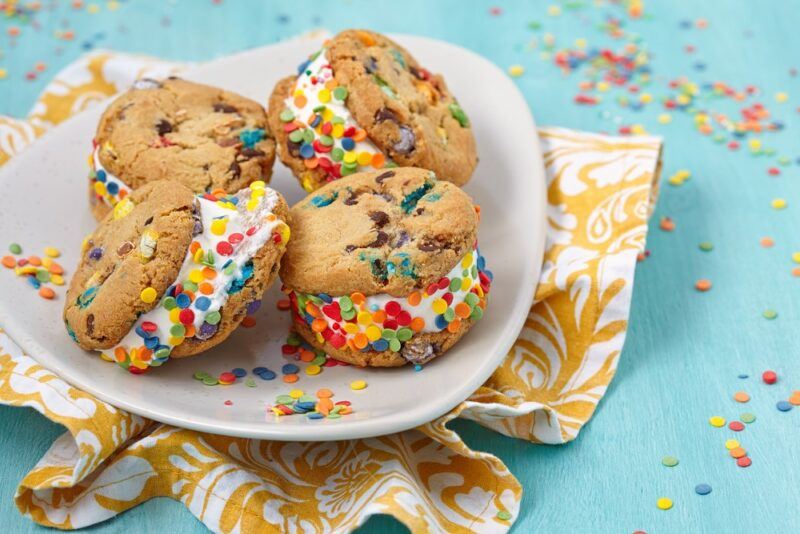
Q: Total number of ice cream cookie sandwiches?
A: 4